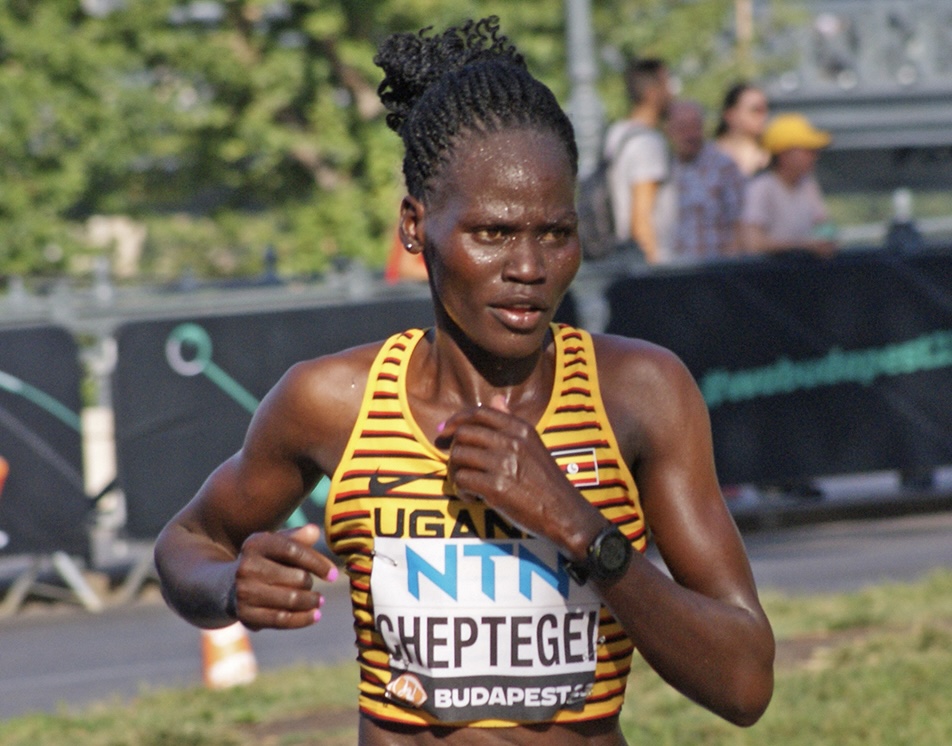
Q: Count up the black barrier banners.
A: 3